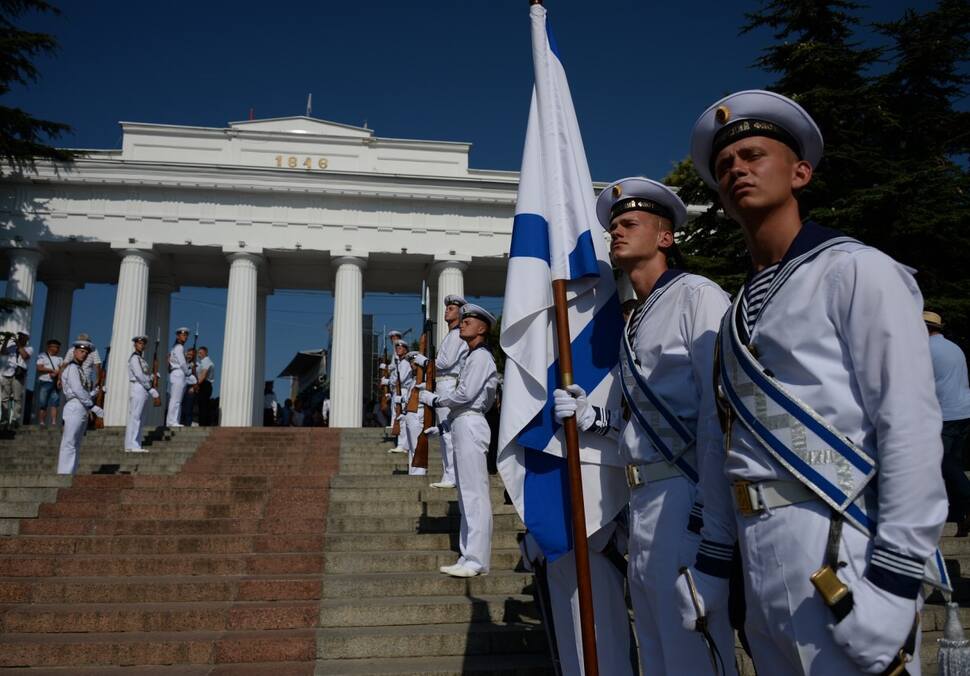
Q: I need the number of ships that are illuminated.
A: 0